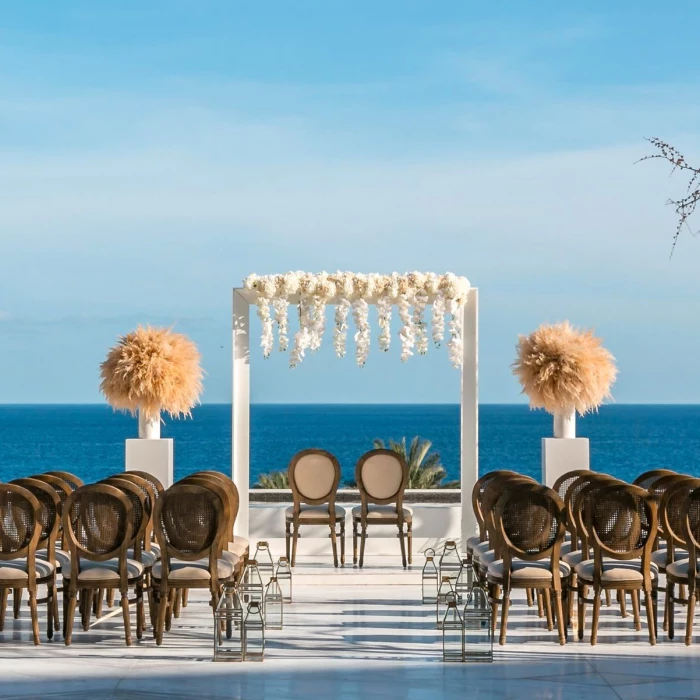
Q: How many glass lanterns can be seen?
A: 12